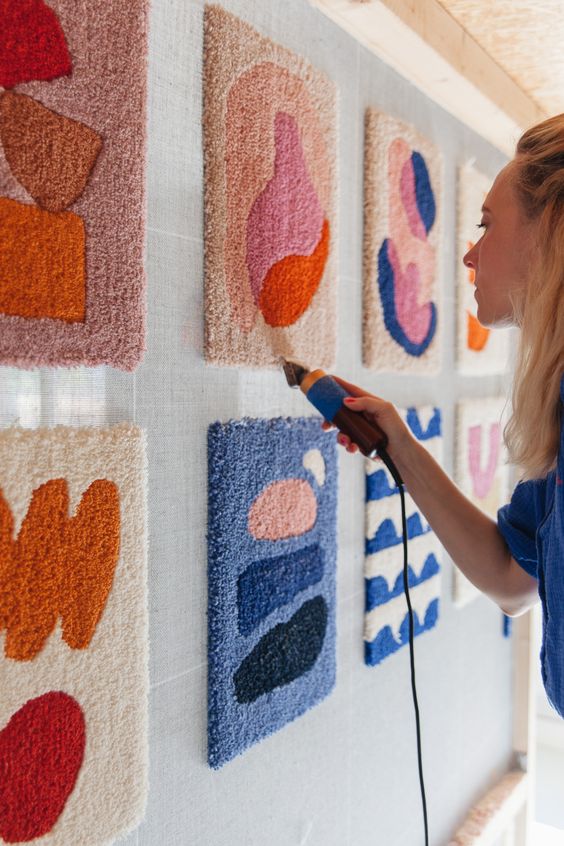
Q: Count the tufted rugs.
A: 8